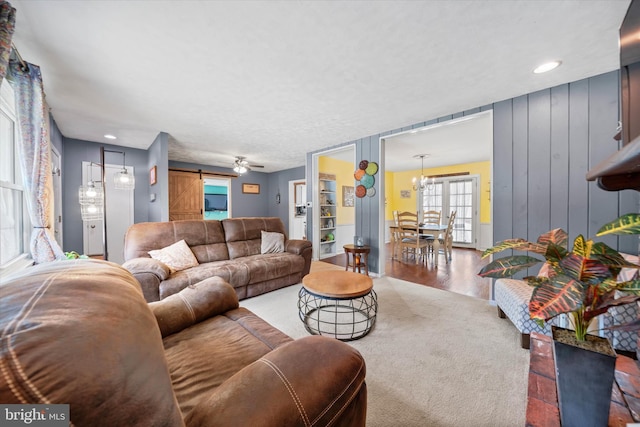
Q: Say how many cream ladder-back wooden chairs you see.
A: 4